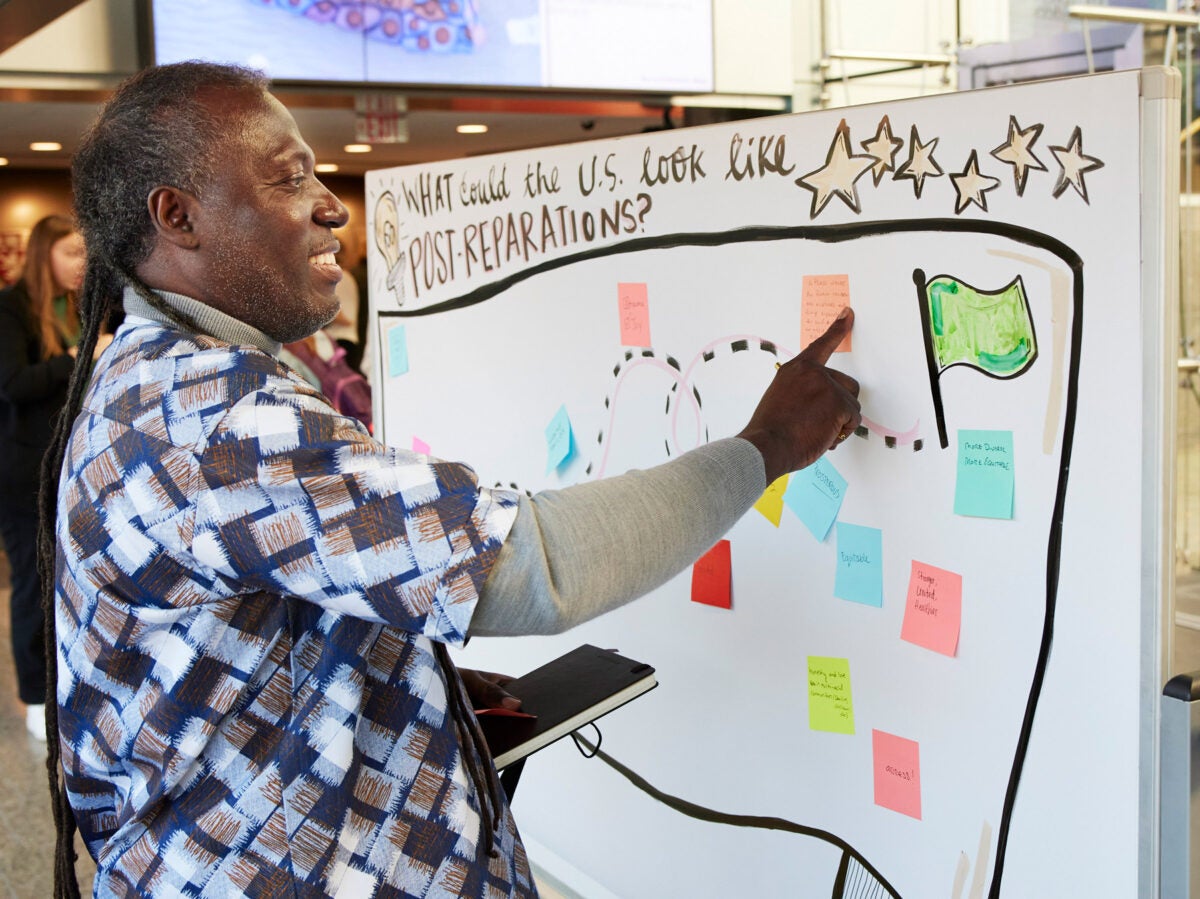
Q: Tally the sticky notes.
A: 13